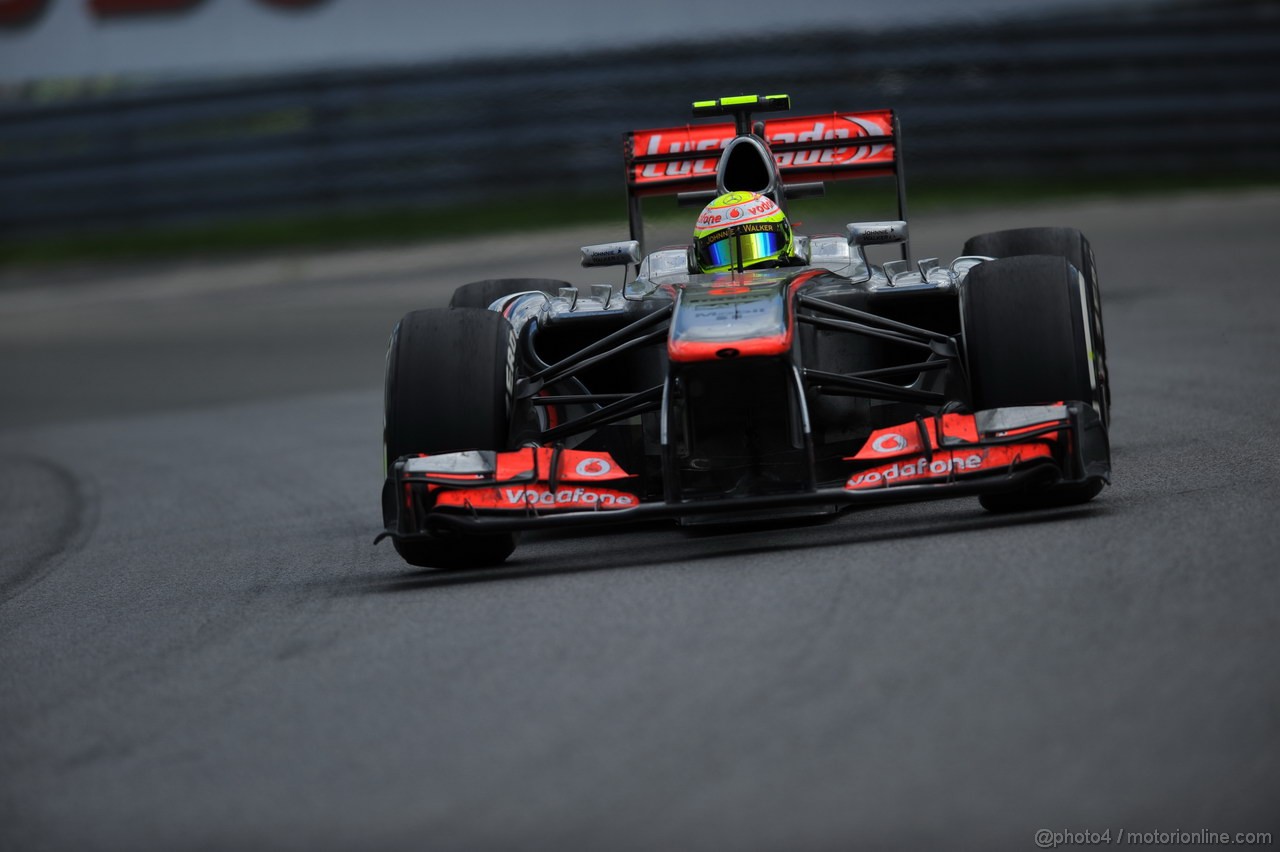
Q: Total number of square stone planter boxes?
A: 0